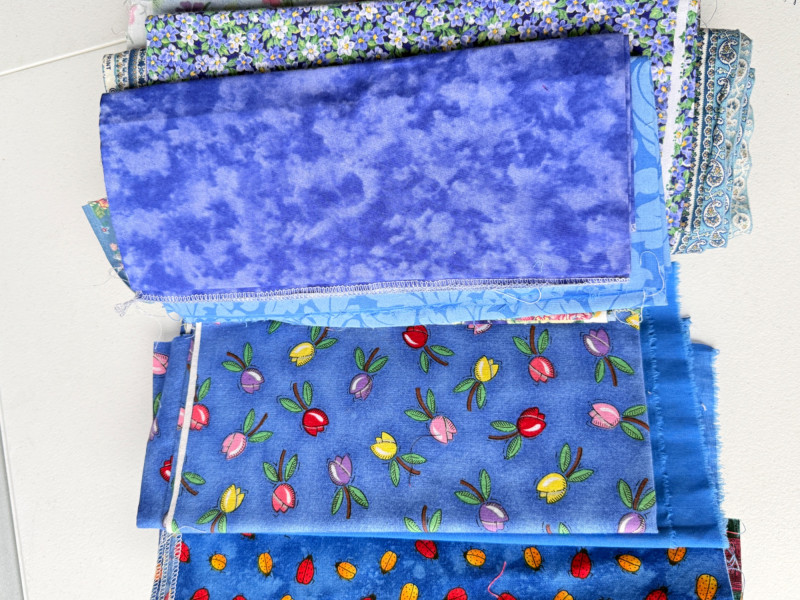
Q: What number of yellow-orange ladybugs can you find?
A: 12